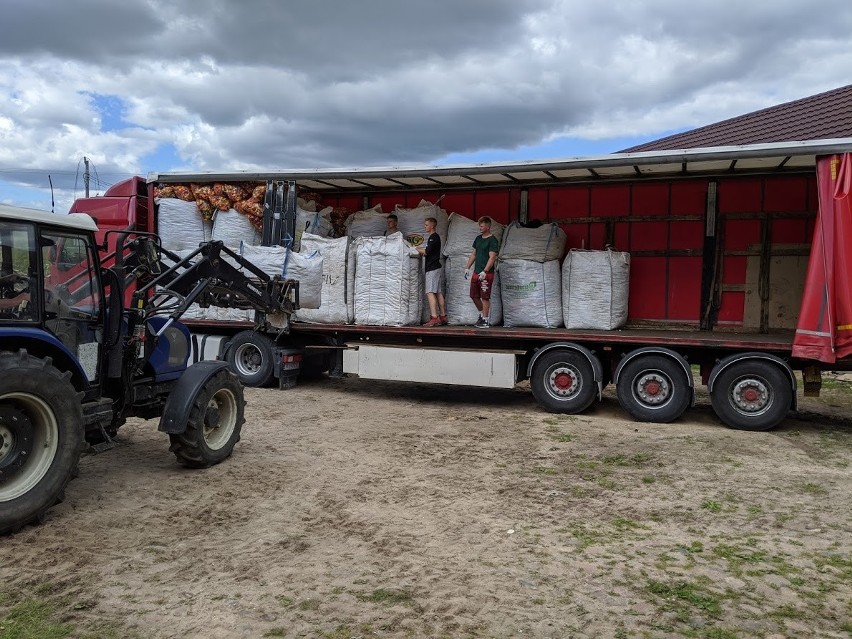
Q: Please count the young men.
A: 3